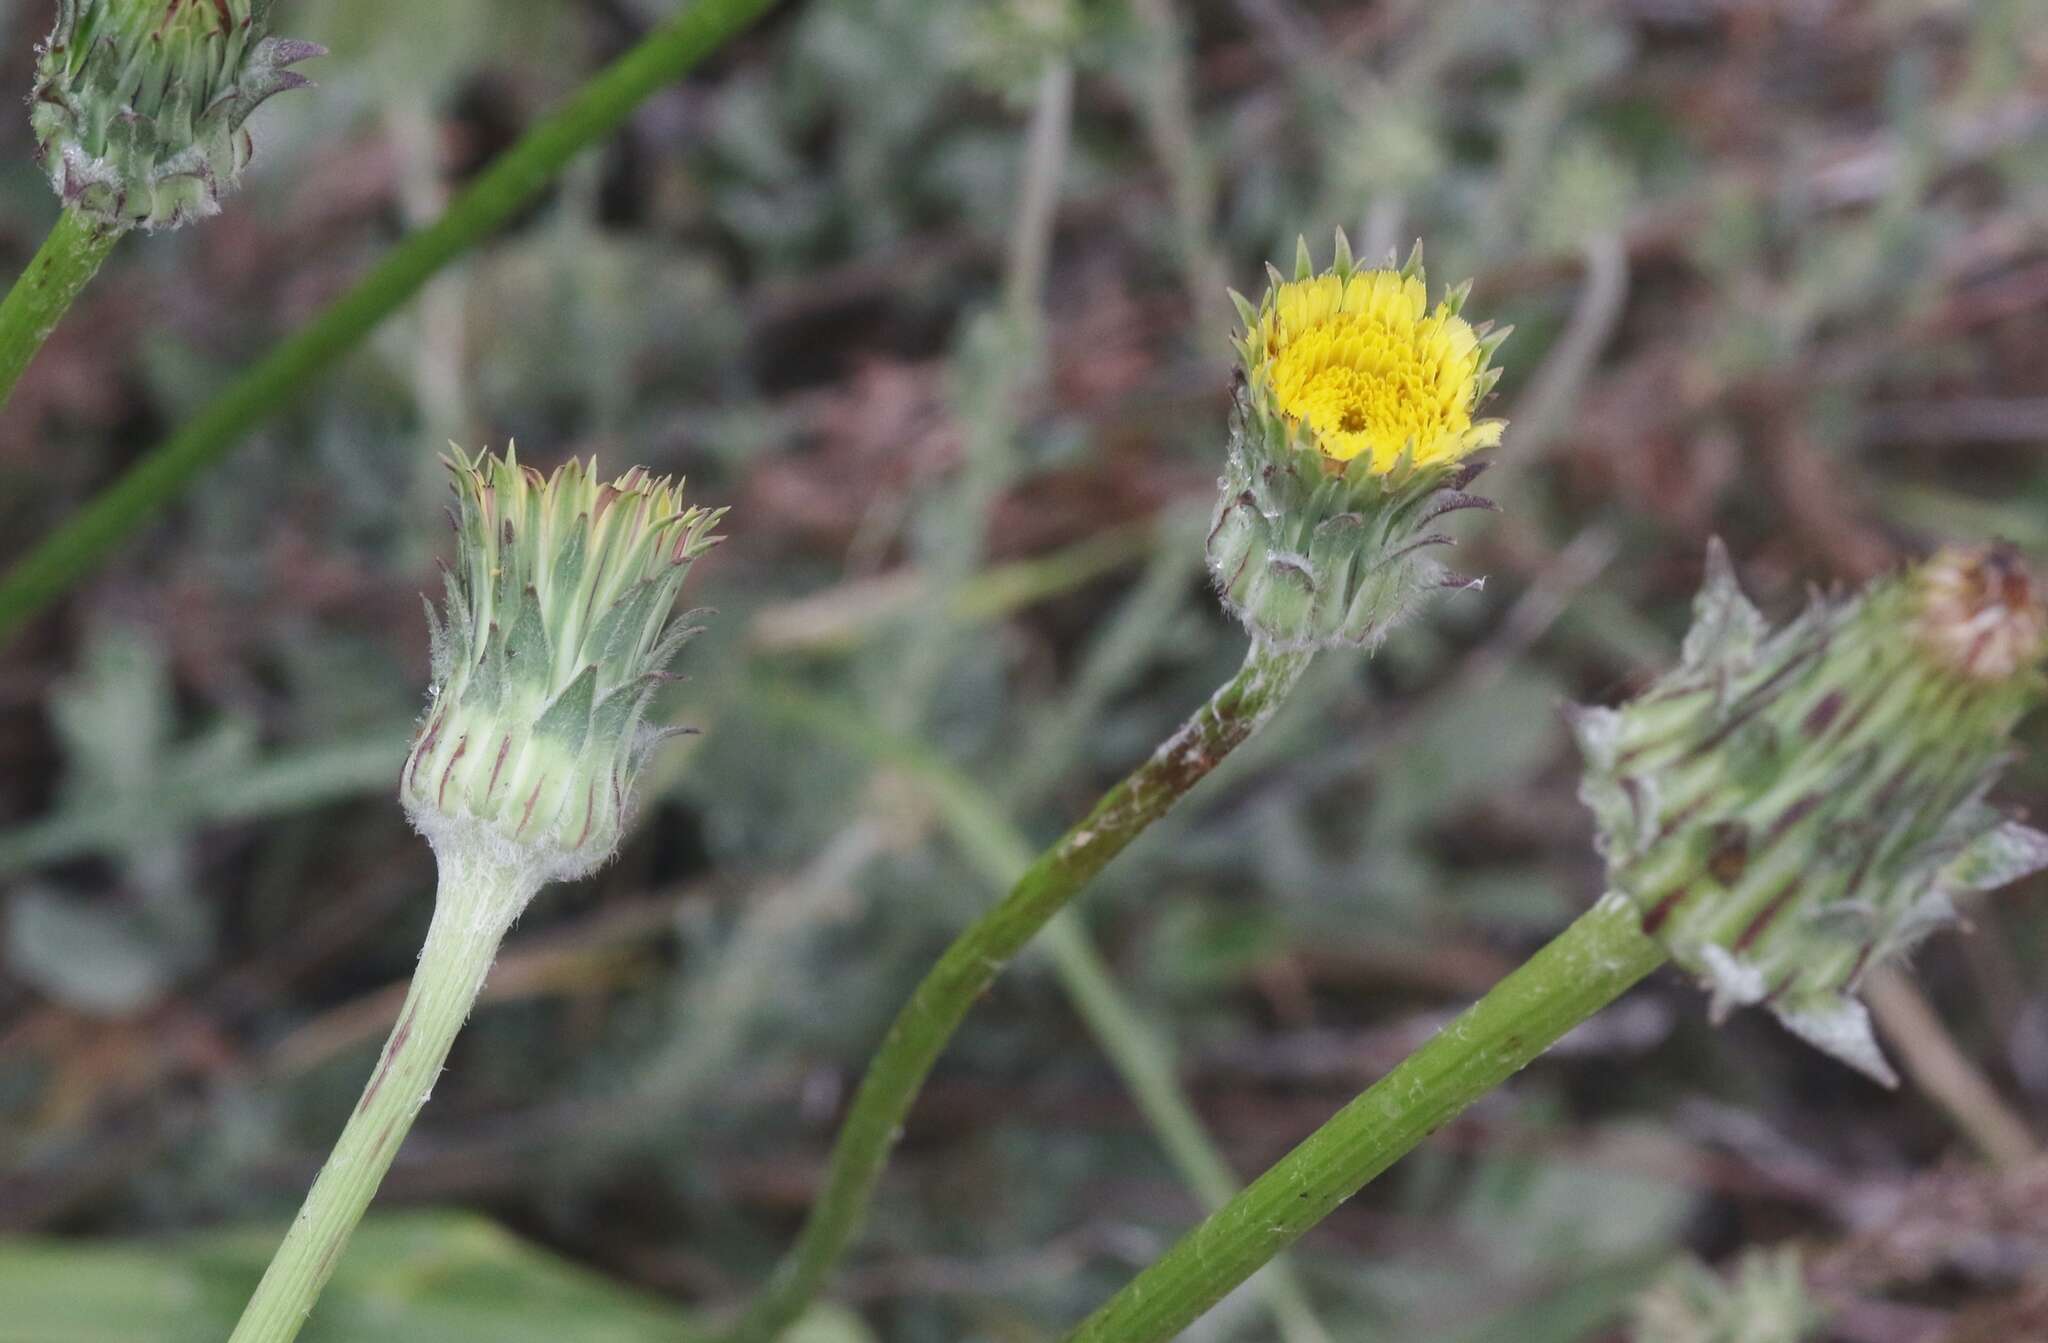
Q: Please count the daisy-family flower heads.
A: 4